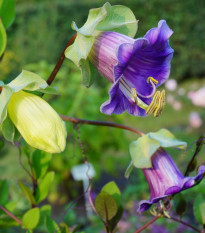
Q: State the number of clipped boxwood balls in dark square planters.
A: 0